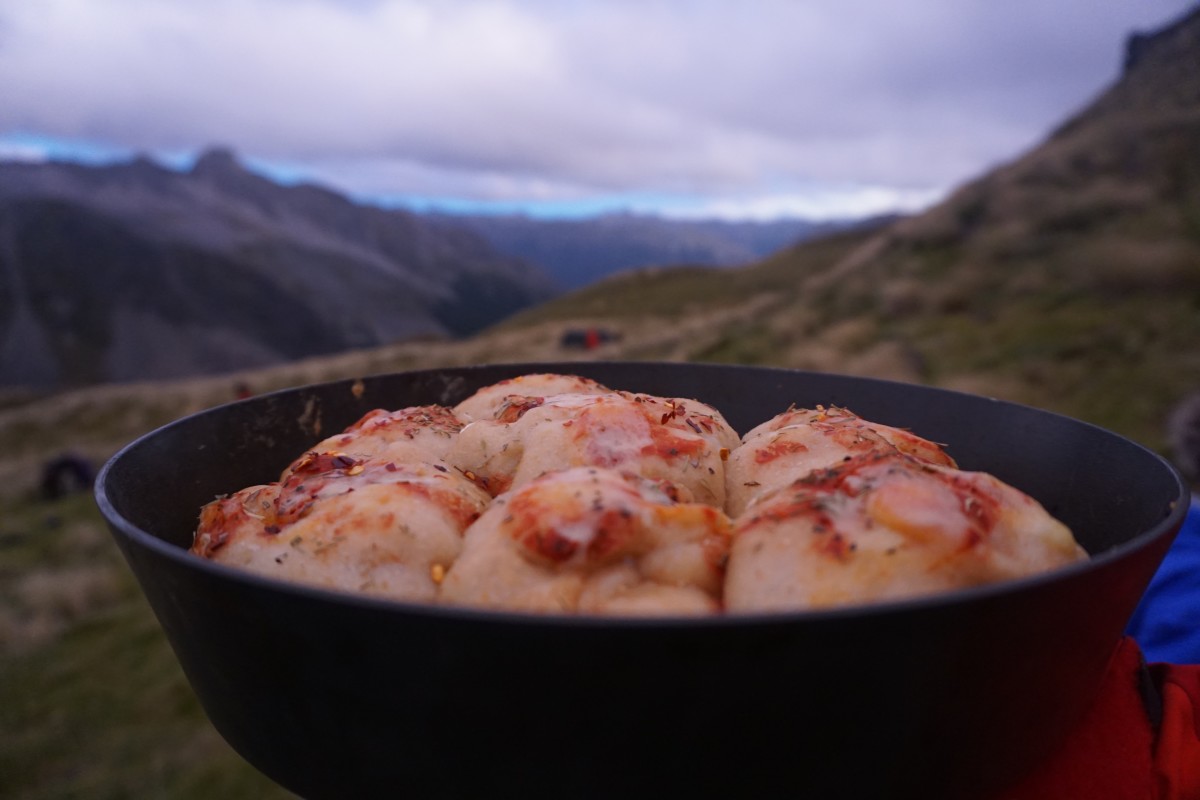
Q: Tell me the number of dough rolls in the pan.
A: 7